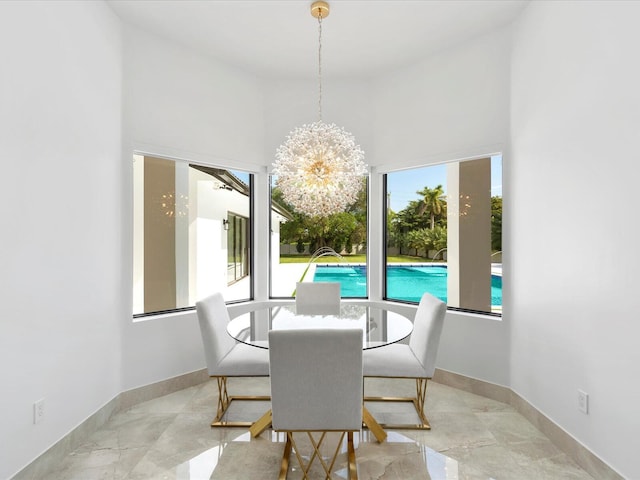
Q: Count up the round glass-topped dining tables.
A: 1